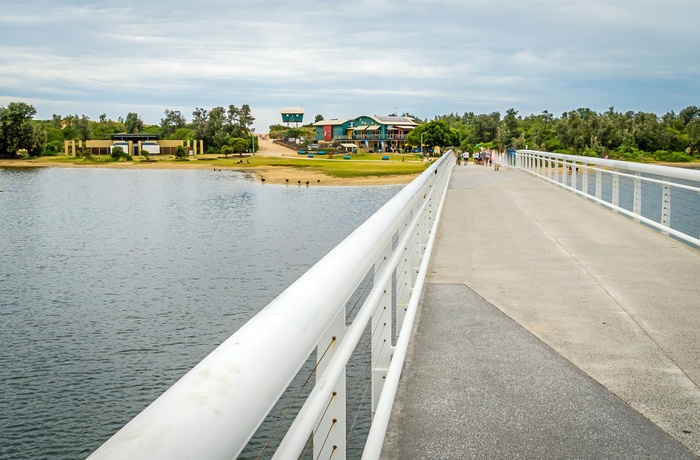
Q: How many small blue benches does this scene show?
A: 5